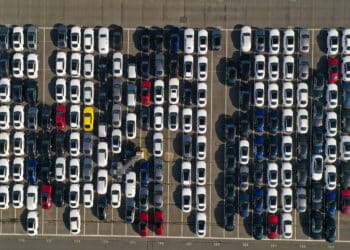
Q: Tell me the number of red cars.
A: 8